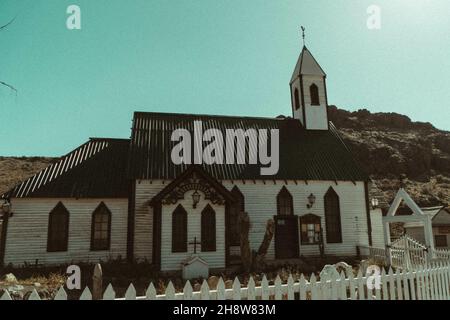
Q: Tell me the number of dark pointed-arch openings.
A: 9